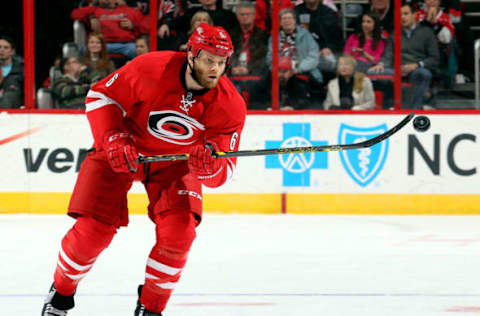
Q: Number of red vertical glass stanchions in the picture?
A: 4